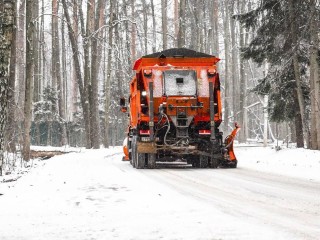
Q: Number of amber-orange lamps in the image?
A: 2